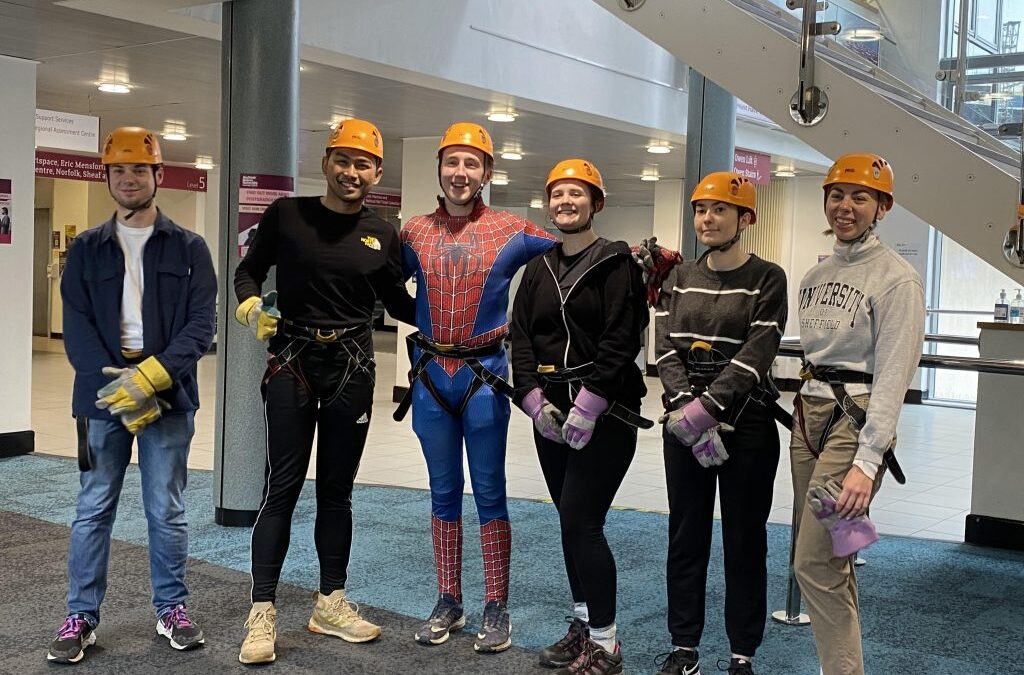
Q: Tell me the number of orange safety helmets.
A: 6